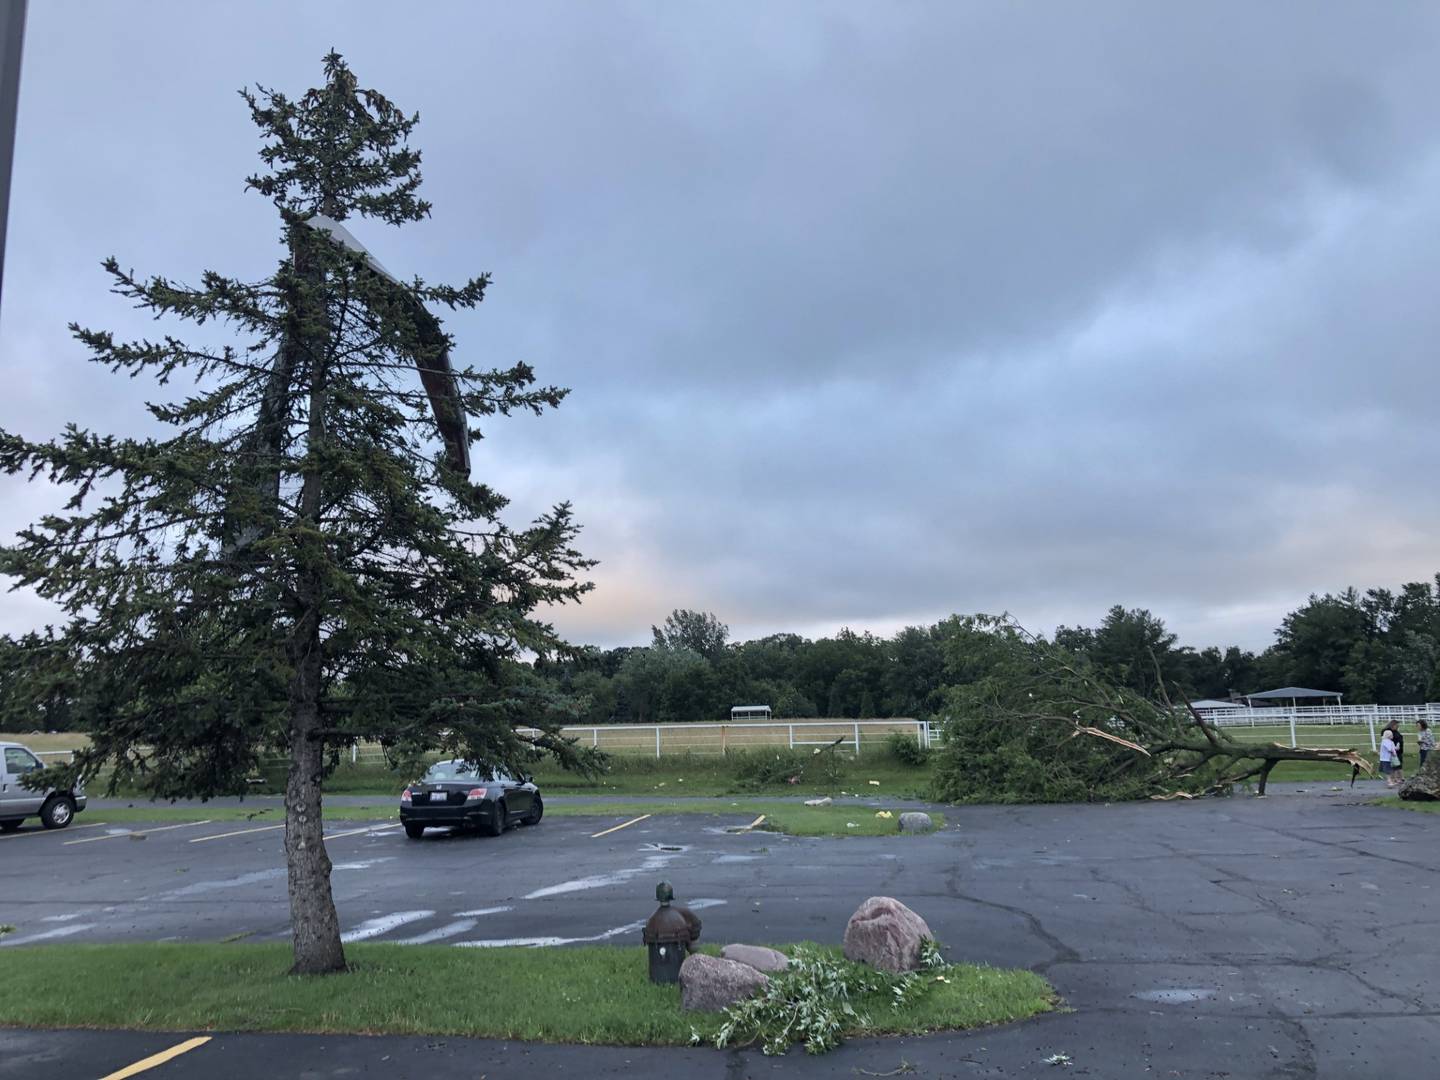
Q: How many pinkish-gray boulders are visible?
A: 3